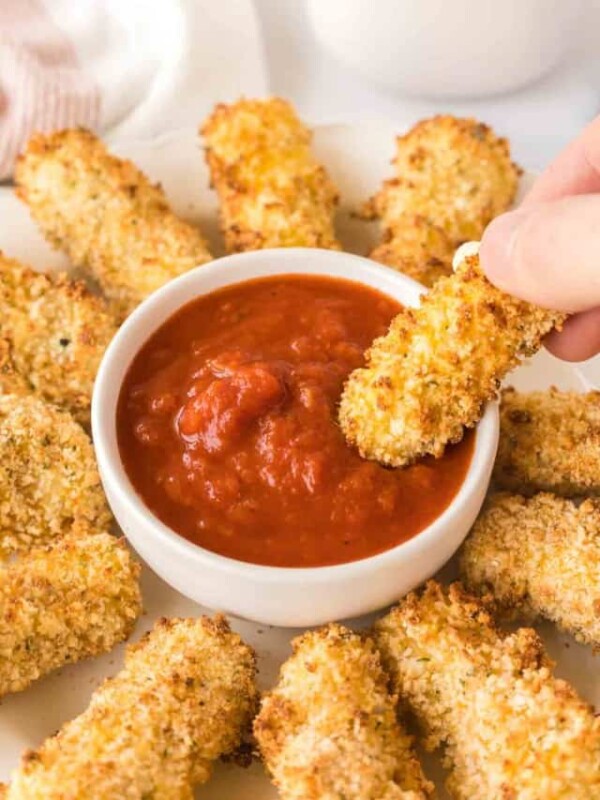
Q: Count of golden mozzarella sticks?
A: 12